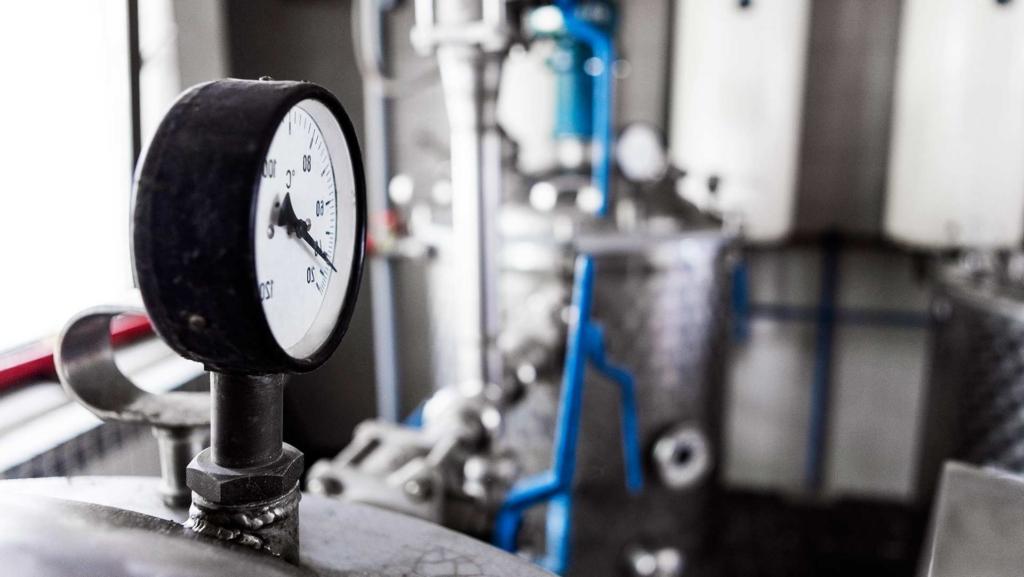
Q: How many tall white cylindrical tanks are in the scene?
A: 2